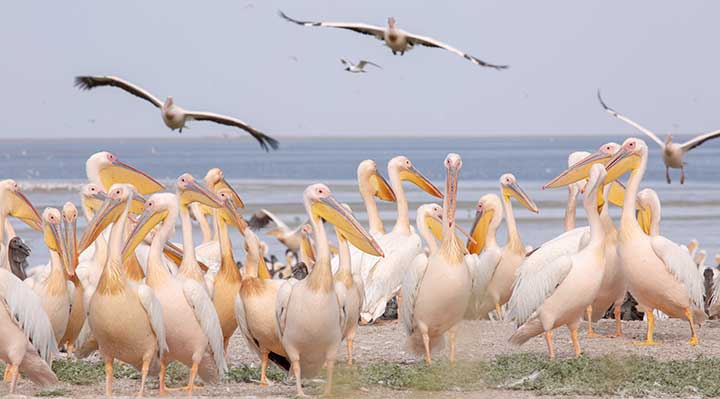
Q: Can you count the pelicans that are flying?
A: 3